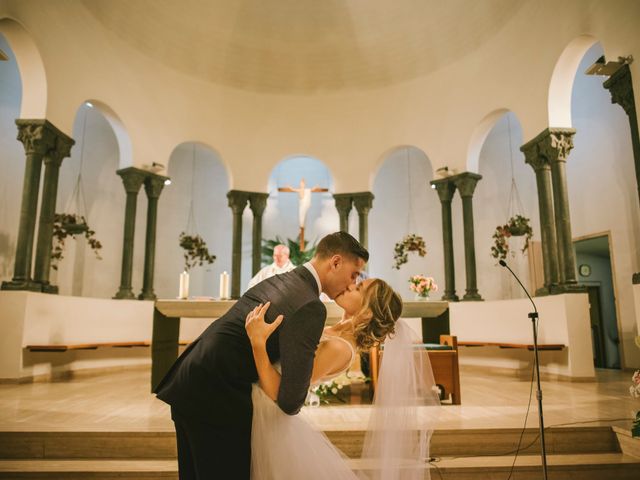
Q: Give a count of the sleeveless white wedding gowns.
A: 1